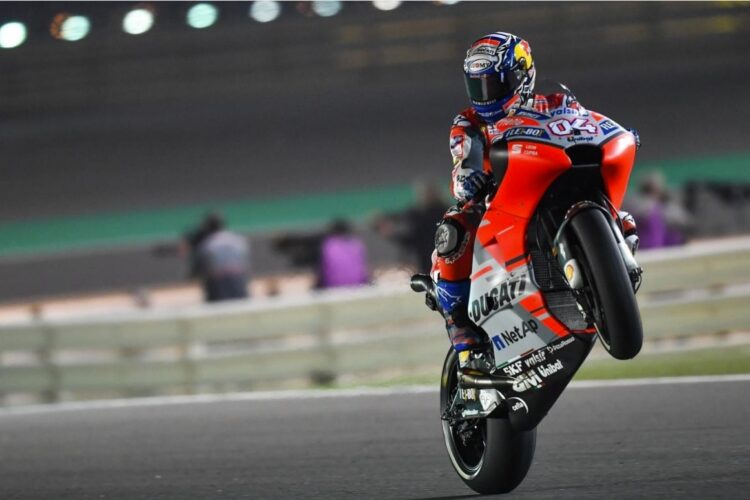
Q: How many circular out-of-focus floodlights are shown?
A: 8